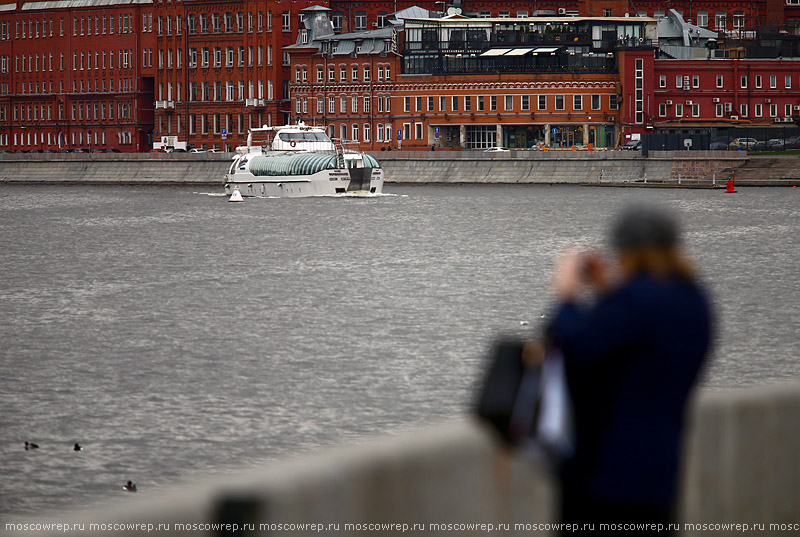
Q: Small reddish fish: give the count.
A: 0